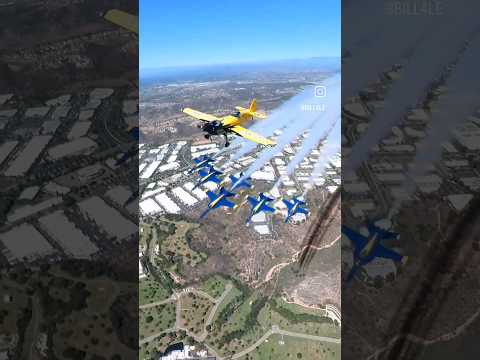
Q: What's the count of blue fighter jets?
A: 6